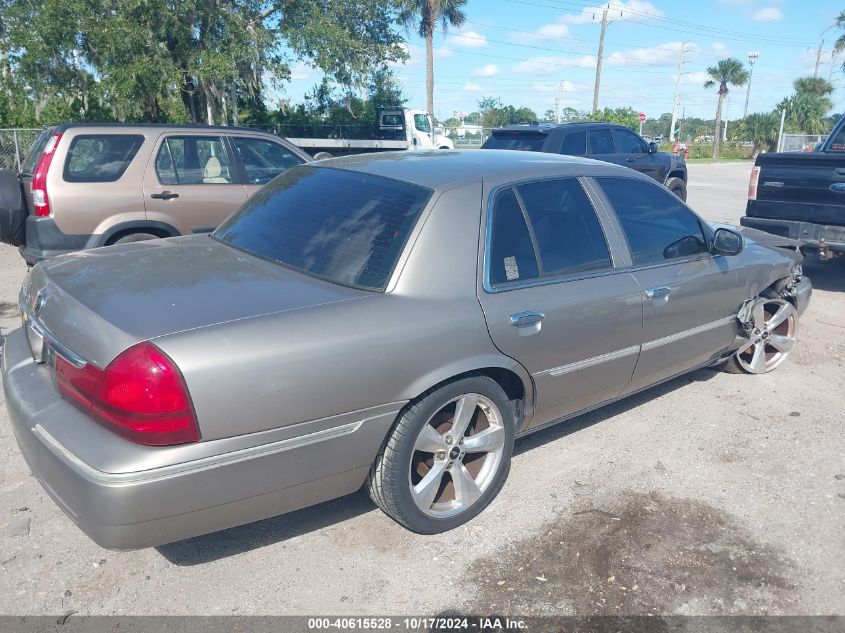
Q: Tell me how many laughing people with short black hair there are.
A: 0